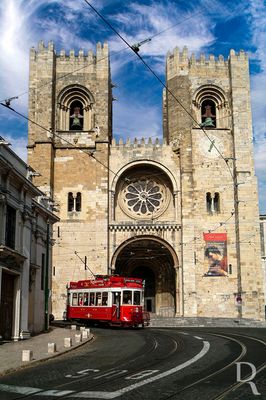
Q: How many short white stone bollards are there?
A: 8